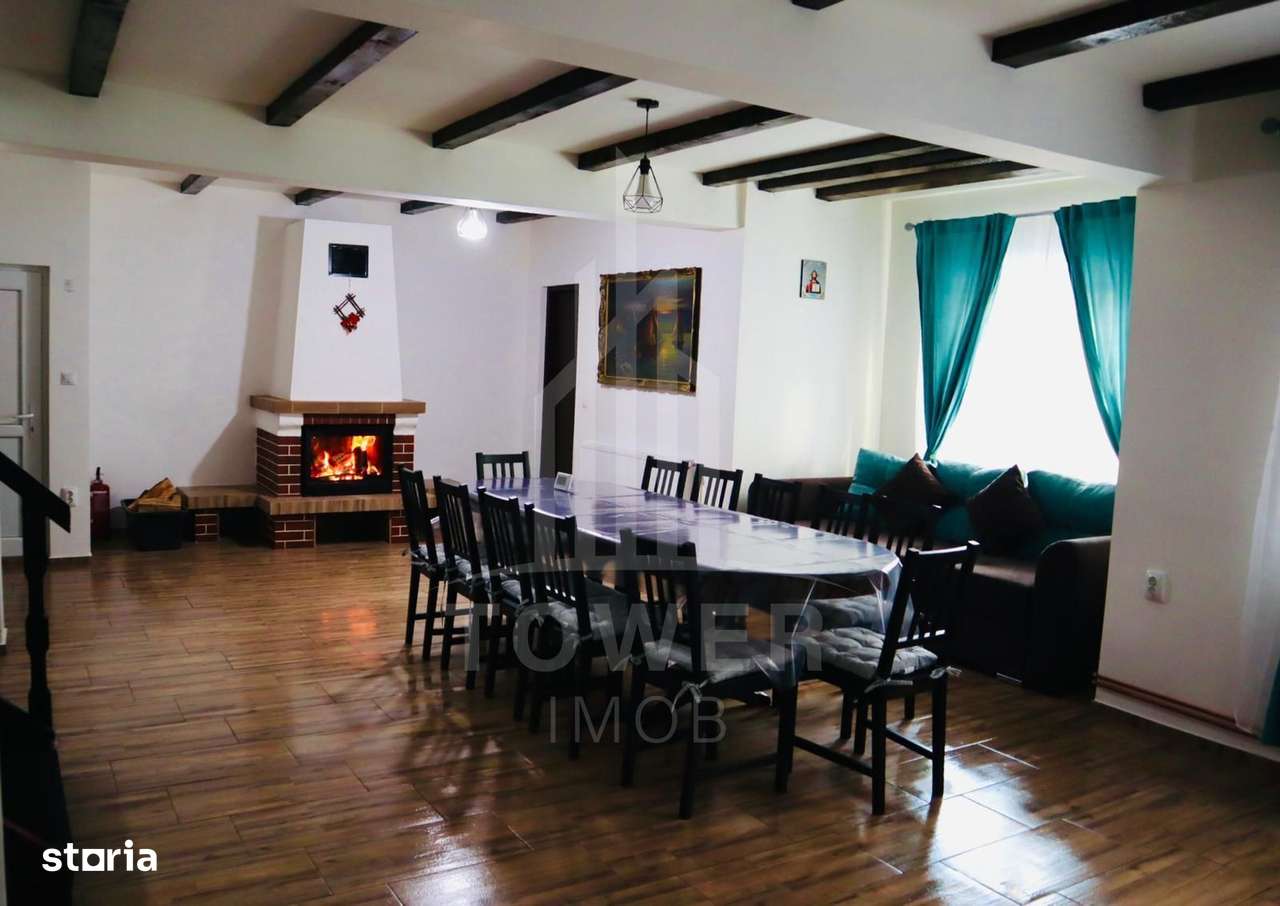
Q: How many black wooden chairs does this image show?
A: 12